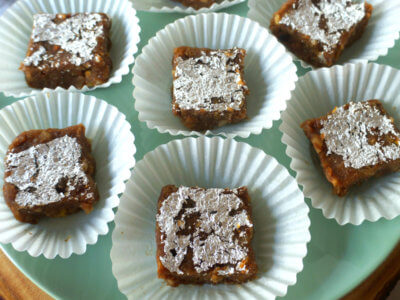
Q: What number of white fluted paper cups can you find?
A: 7